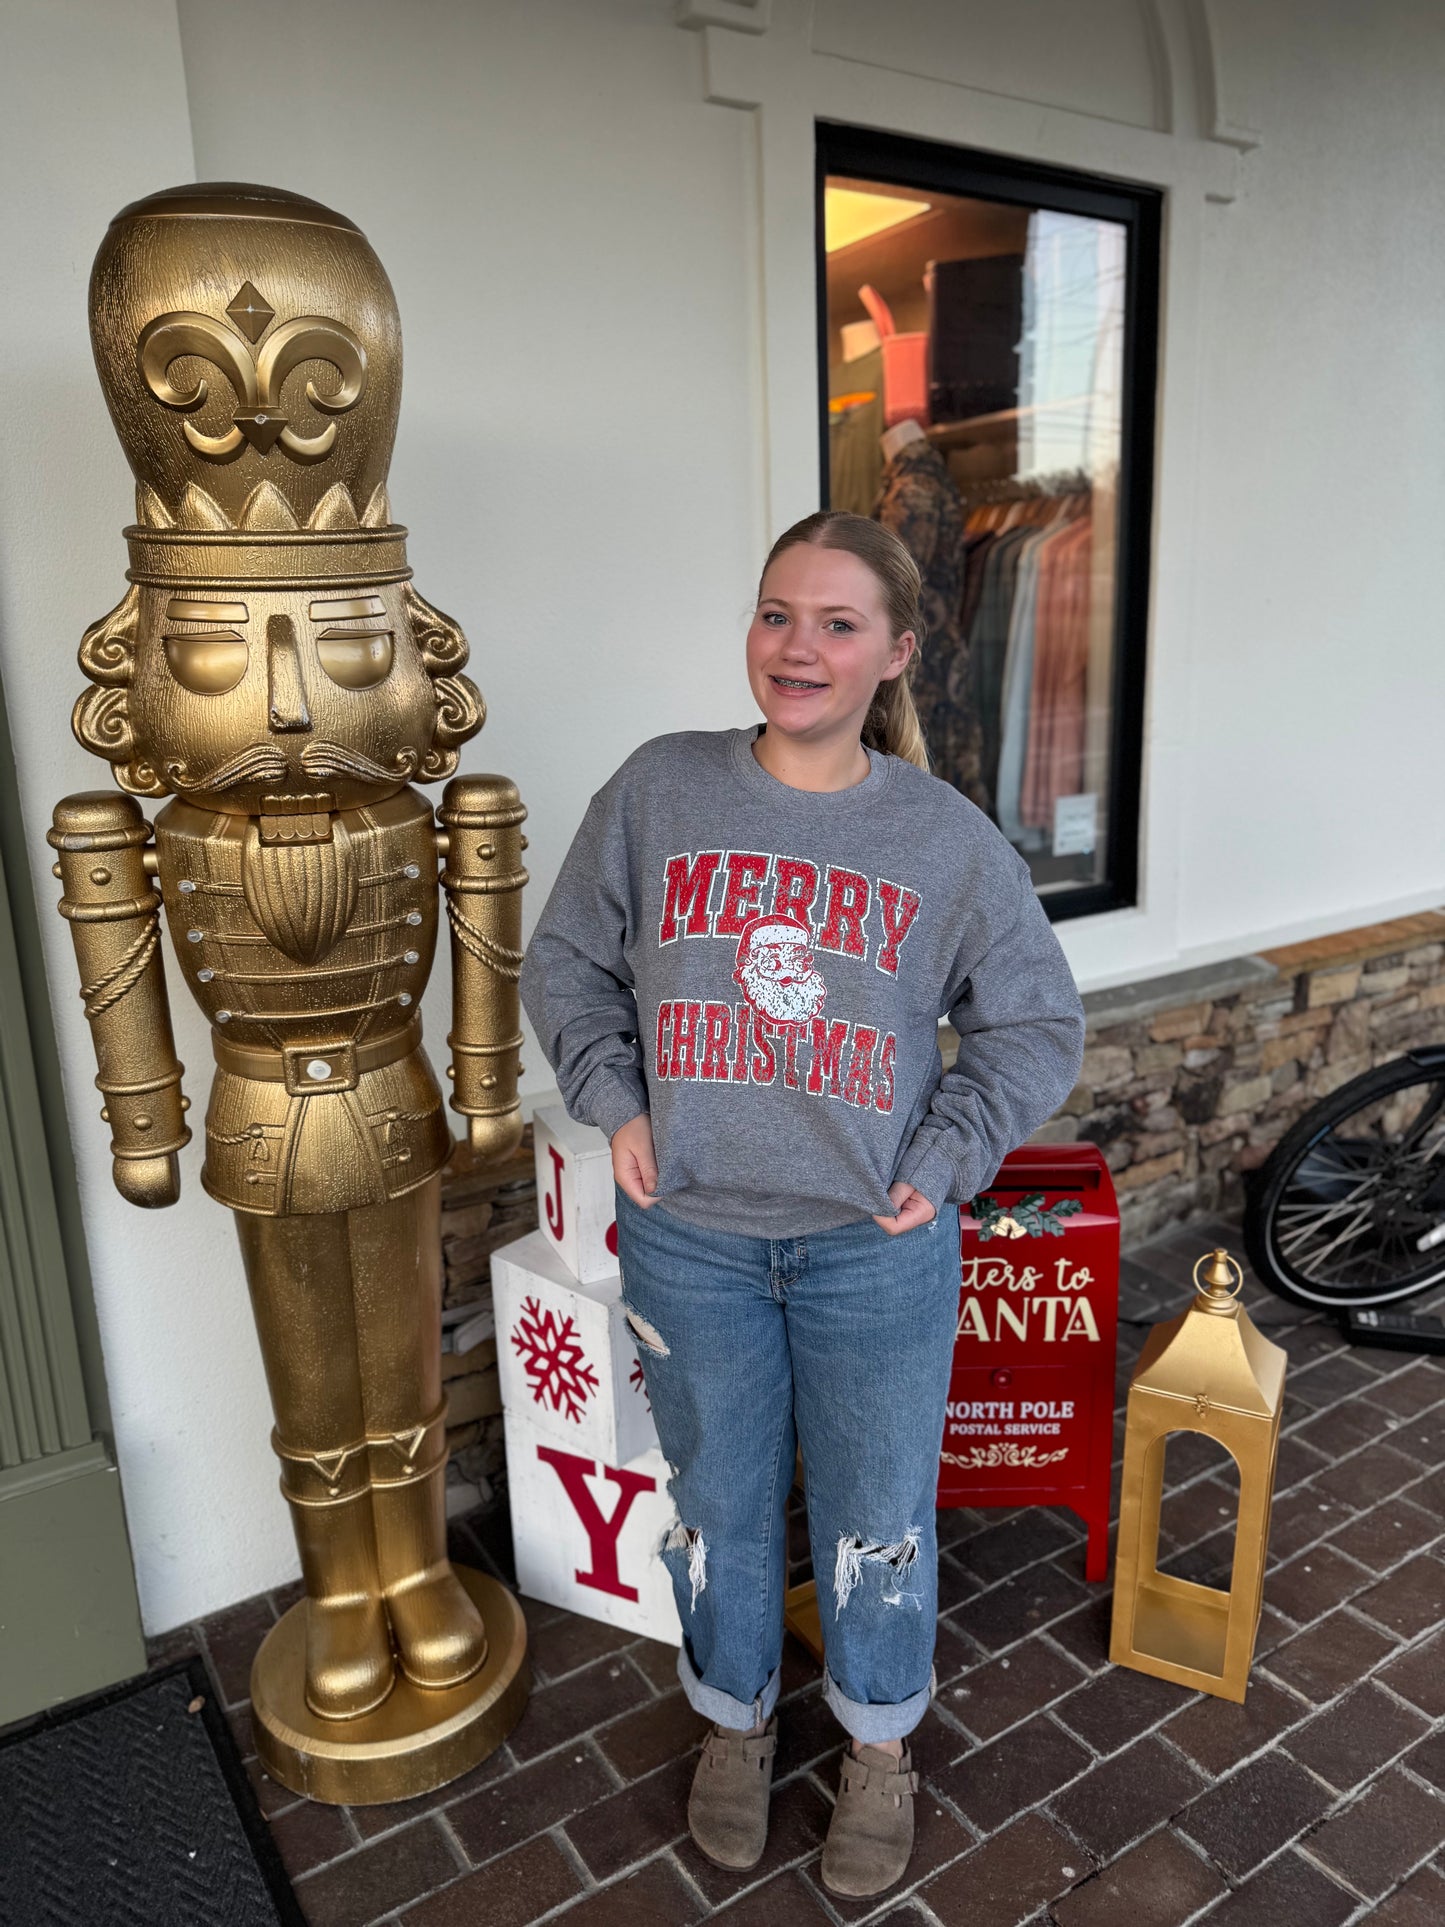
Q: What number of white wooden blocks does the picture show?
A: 3